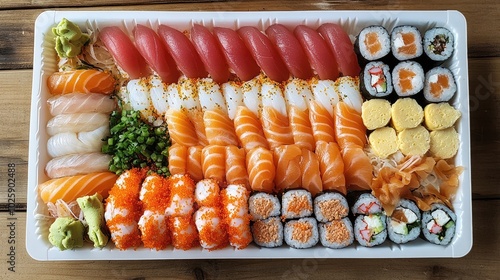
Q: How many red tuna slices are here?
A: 9